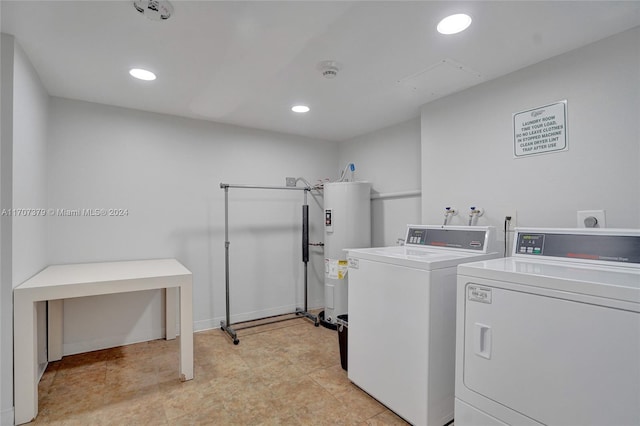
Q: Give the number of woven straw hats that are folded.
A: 0